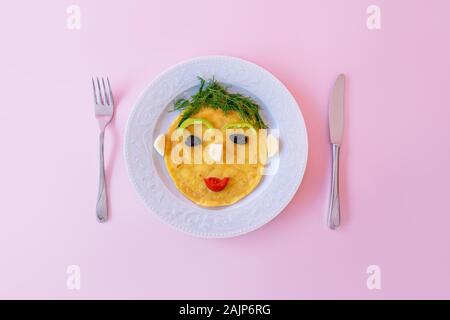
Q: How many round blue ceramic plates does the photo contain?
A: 1